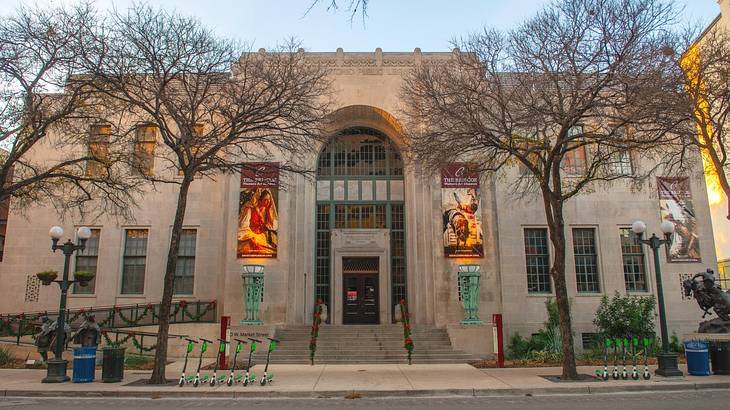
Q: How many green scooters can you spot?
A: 11